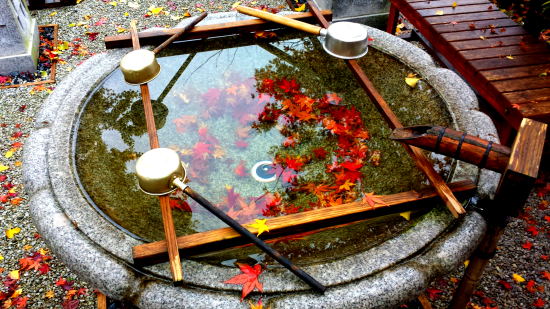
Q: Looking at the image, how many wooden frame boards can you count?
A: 4